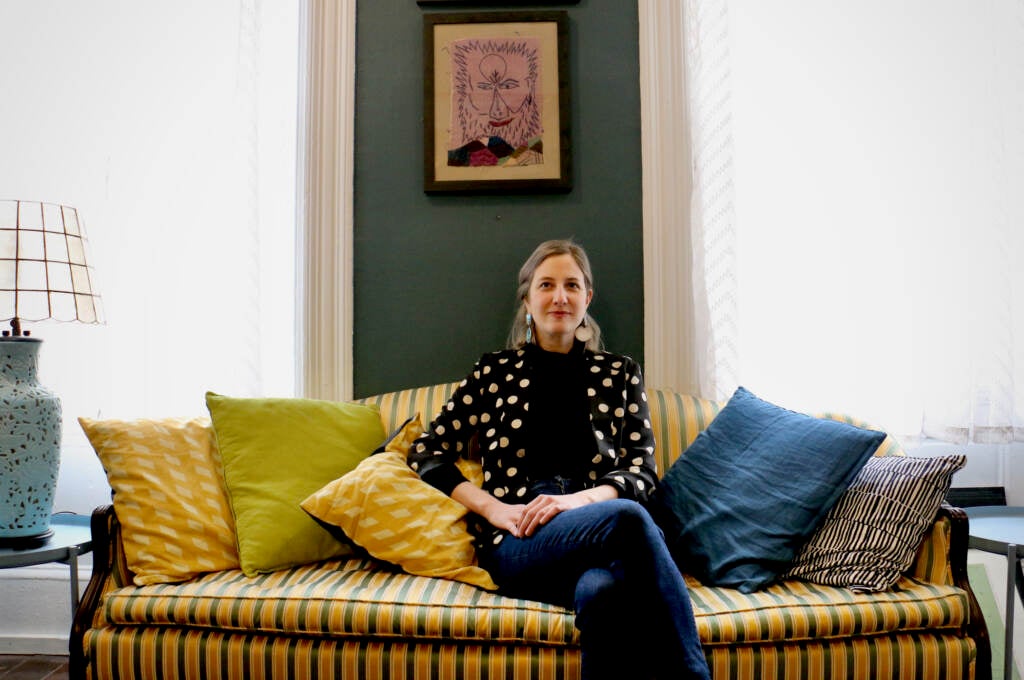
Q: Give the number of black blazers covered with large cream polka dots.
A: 1